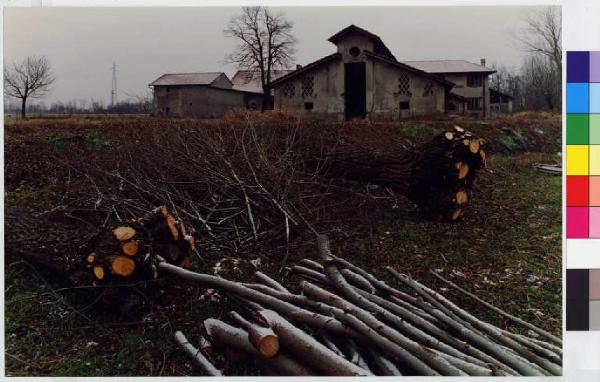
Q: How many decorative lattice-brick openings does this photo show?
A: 4